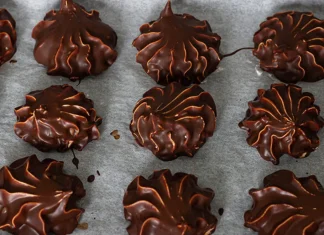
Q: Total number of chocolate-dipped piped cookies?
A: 10